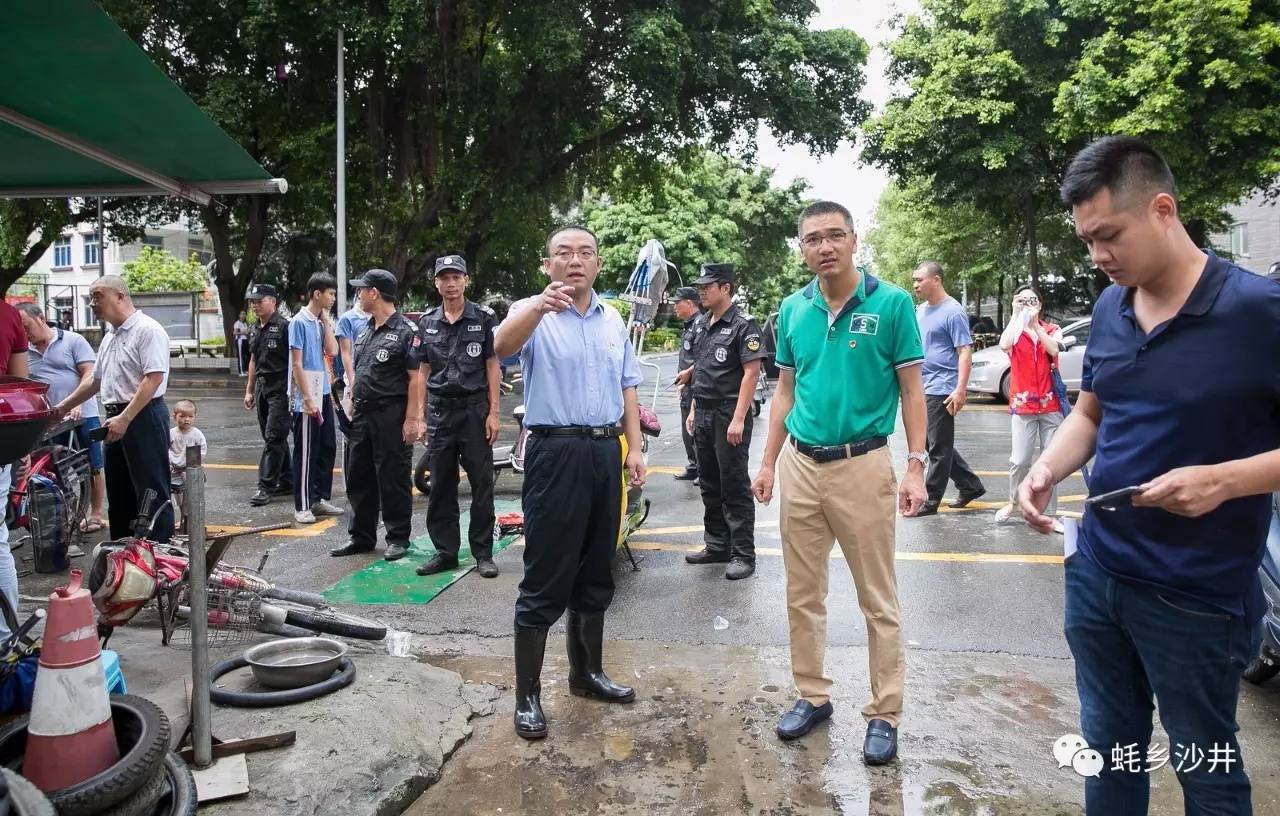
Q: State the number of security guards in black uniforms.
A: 5